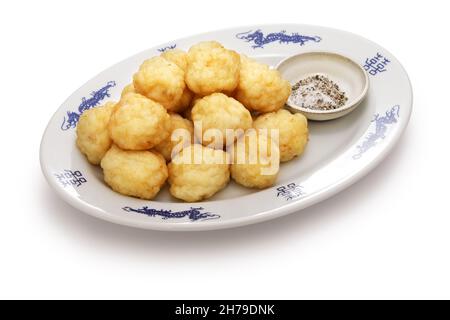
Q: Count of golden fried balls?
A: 13